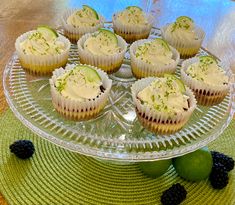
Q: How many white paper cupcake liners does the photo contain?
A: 9